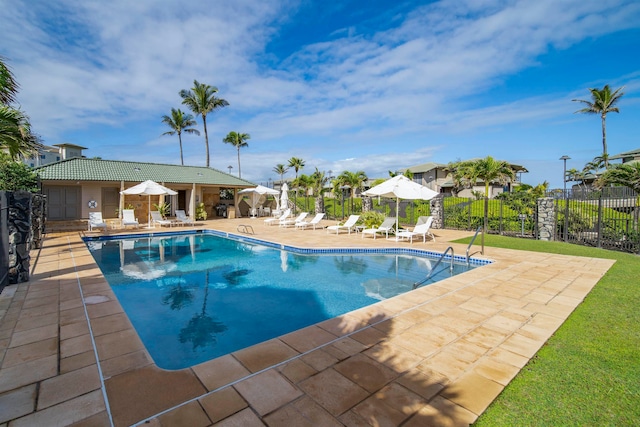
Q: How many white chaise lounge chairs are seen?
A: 10